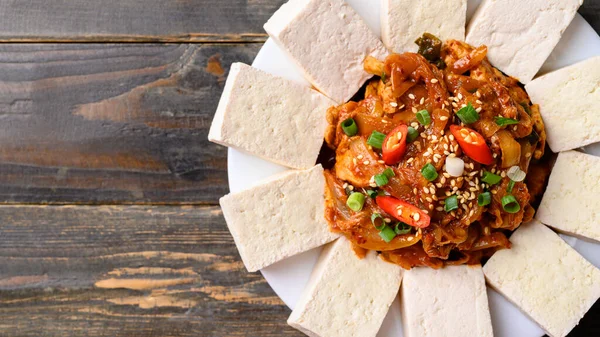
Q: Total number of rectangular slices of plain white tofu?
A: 10